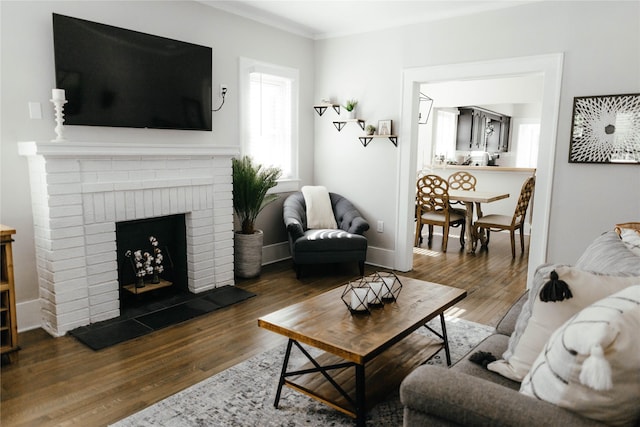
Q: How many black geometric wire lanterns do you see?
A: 3